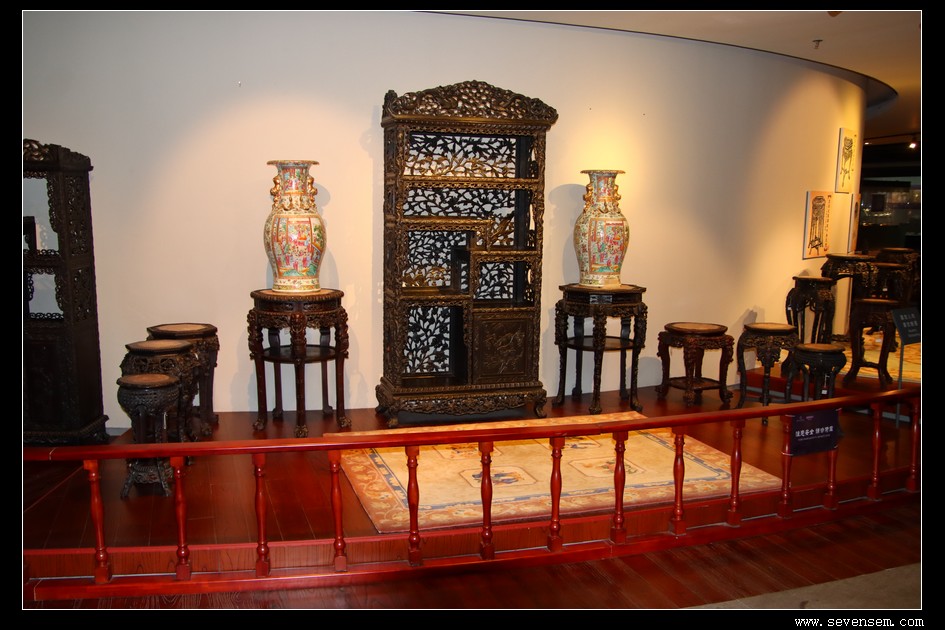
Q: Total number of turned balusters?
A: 14